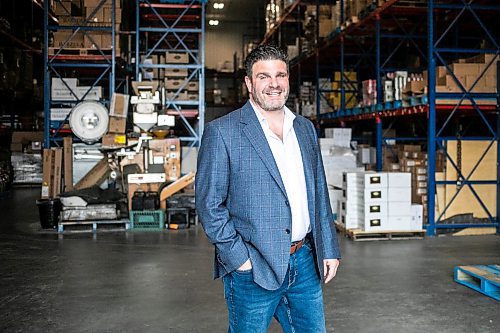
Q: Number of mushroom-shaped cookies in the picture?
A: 0